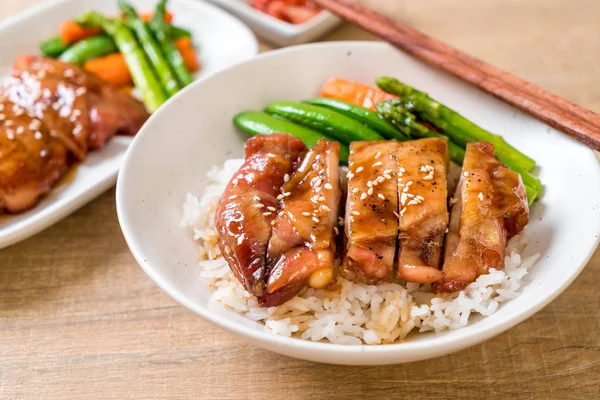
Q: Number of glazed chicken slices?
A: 5